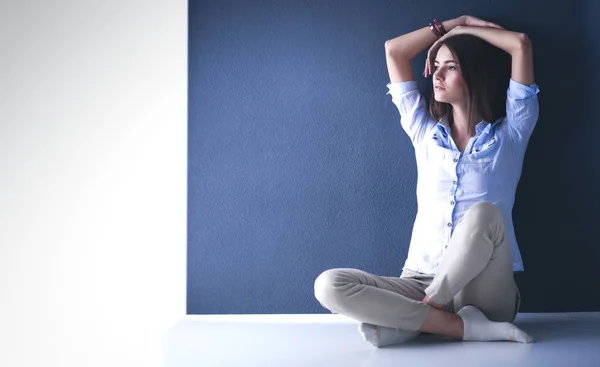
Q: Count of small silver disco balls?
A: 0